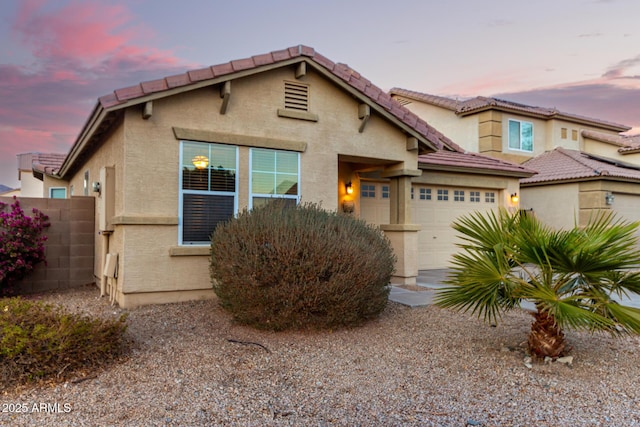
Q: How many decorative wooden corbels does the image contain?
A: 5